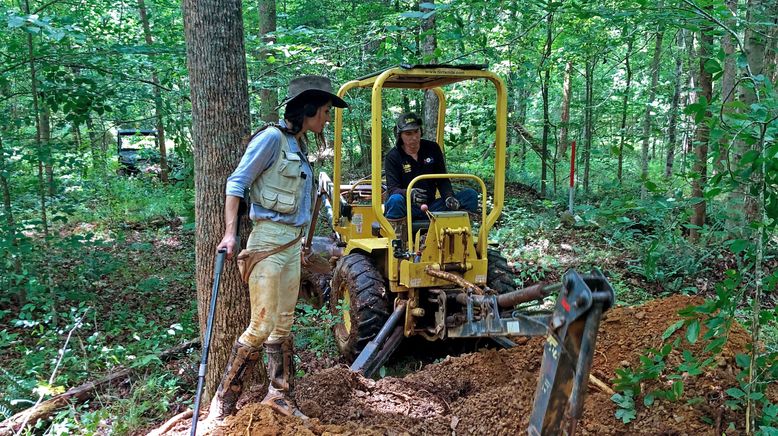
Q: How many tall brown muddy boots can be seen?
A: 2